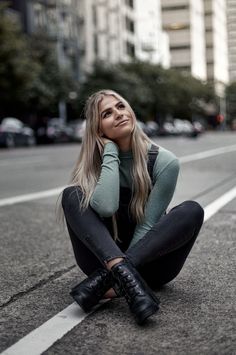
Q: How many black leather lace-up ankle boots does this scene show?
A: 2